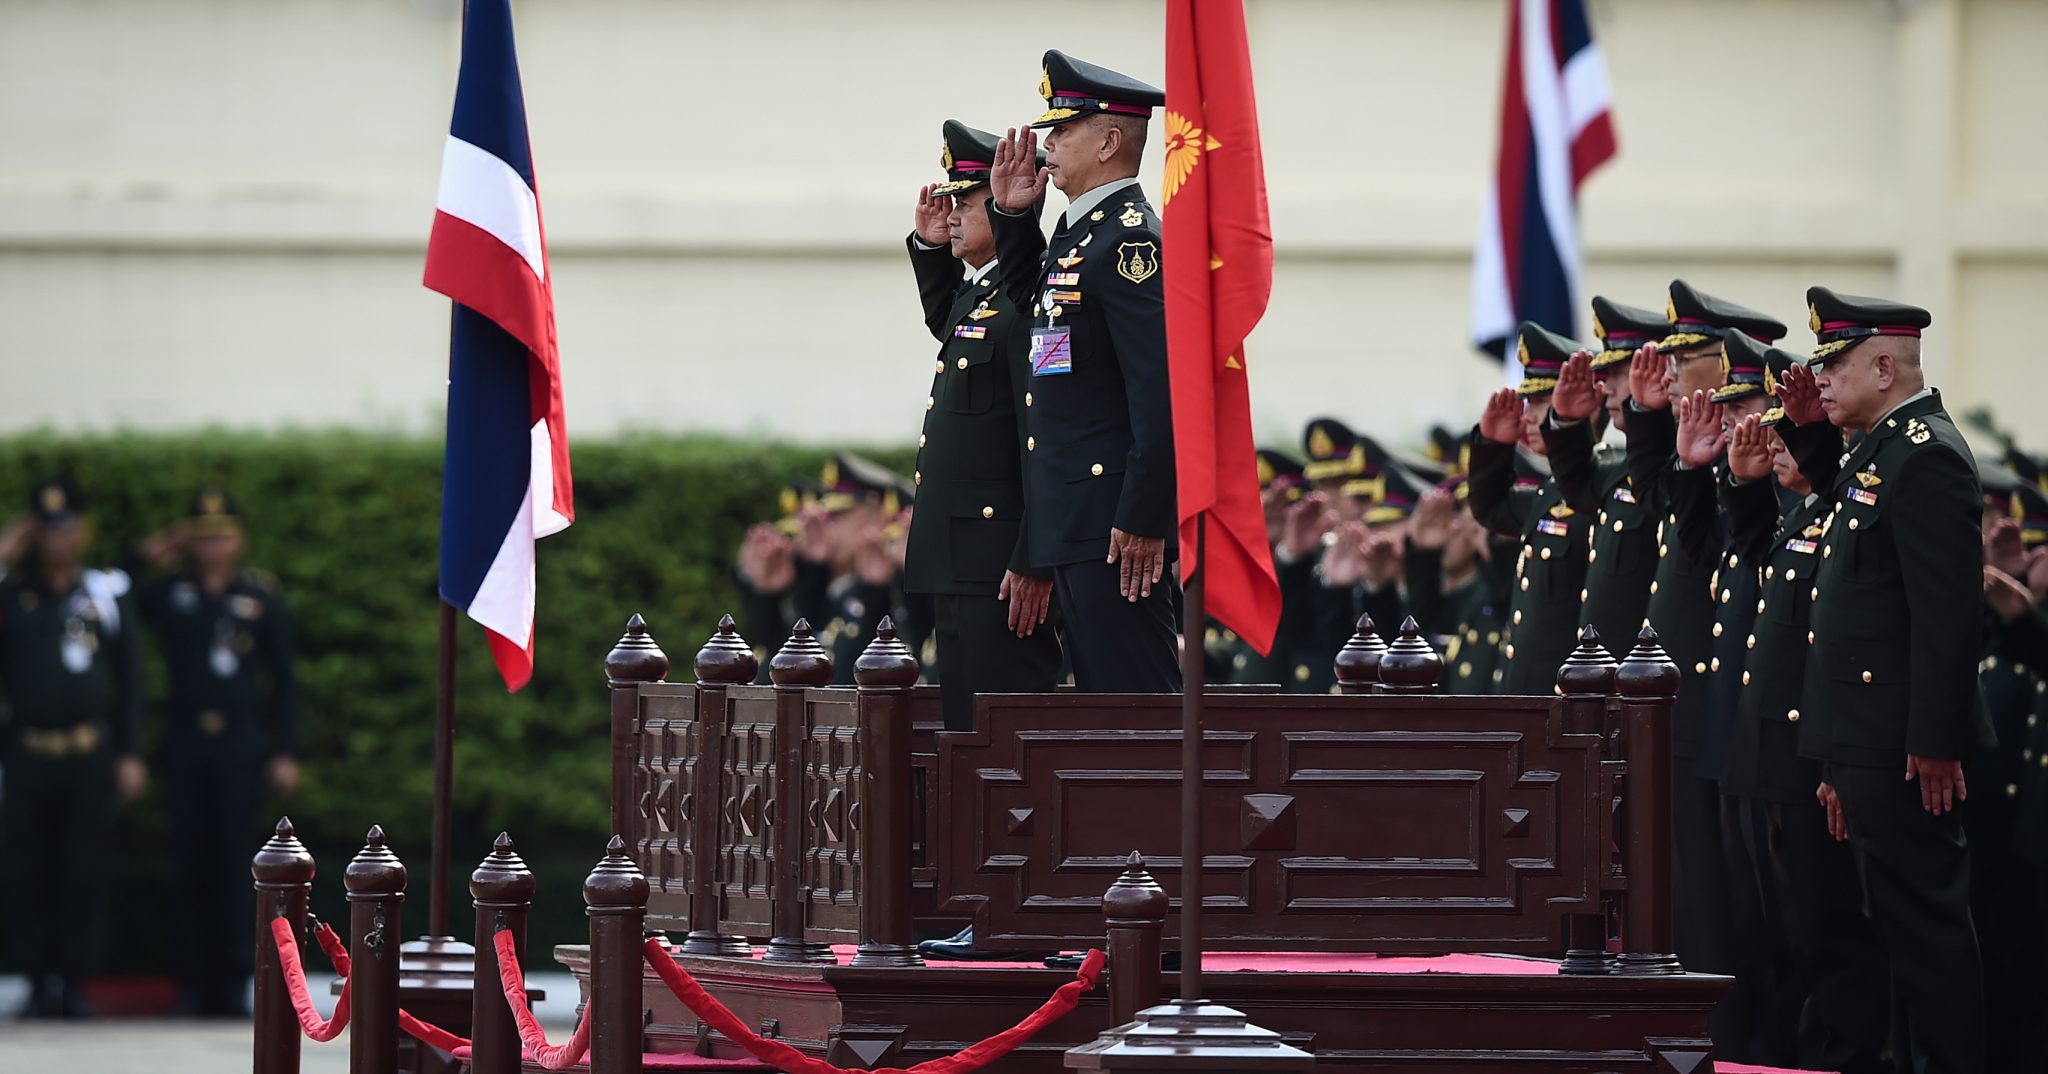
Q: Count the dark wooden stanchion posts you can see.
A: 5